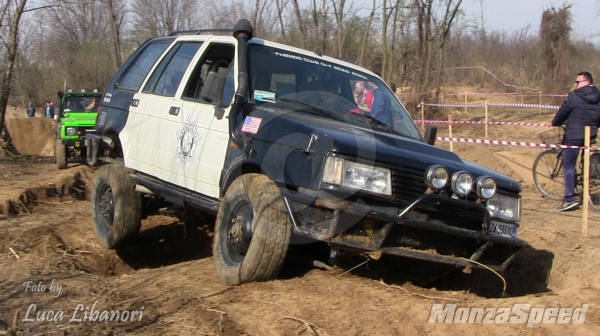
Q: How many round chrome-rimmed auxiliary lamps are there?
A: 3